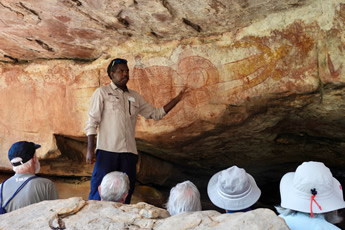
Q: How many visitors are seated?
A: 5